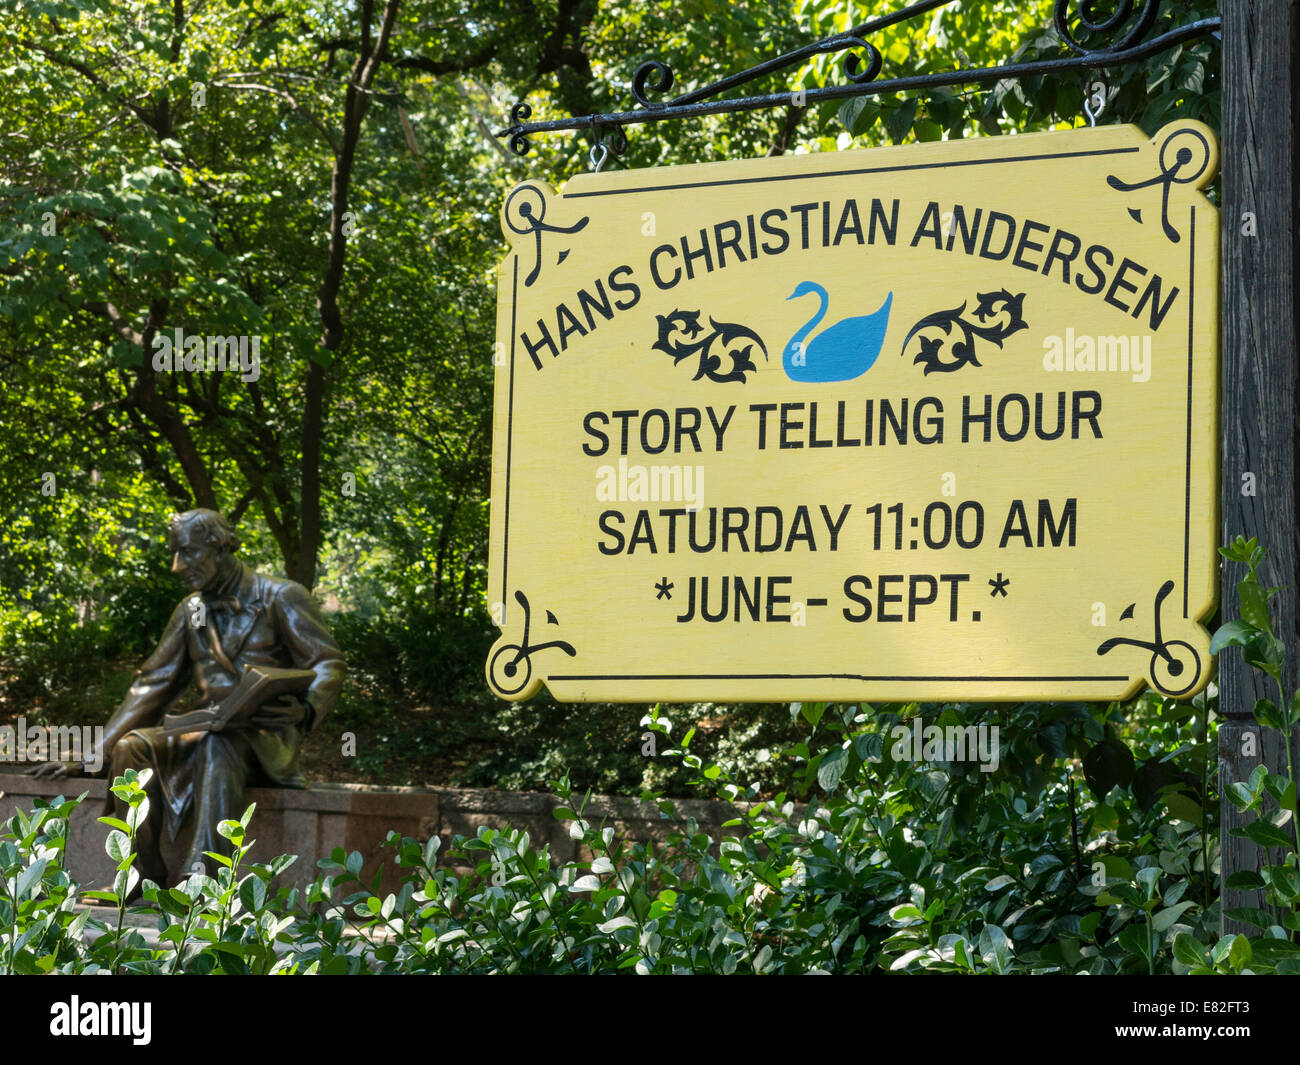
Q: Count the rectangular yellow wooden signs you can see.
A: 1